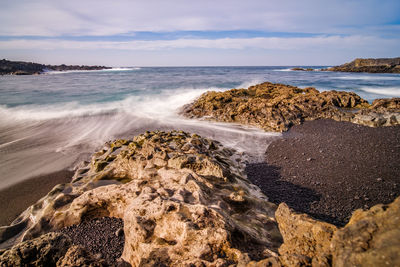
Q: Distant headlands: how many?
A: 2